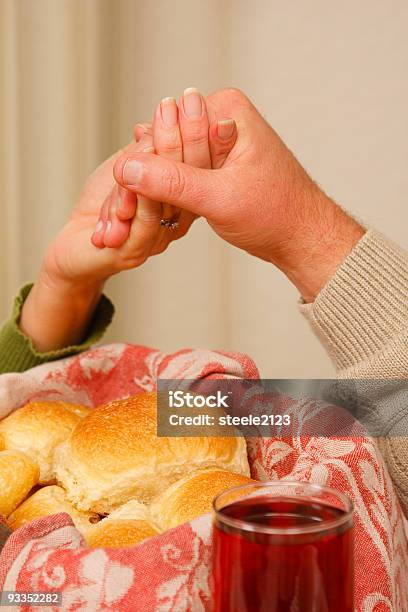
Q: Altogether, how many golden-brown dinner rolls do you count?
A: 6